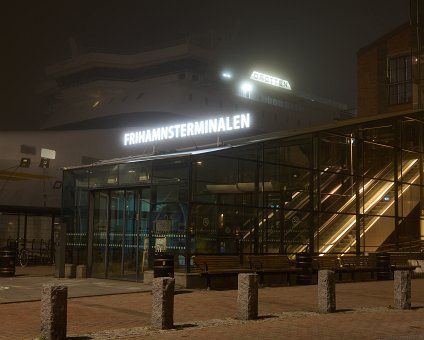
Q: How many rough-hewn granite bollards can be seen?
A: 5